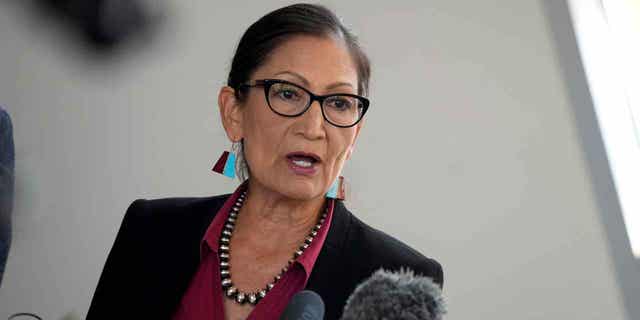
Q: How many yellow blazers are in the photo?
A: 0